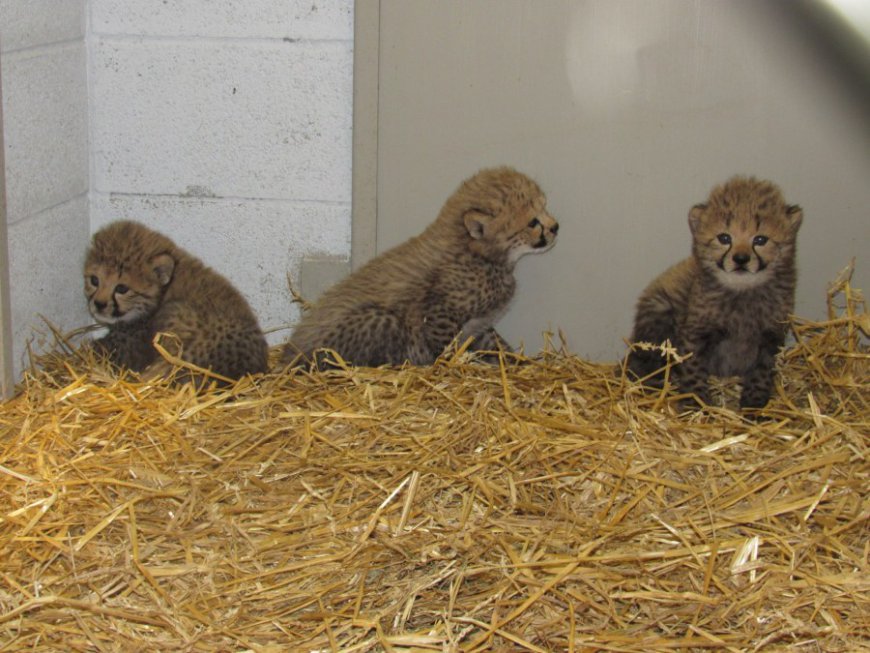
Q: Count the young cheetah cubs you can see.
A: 3